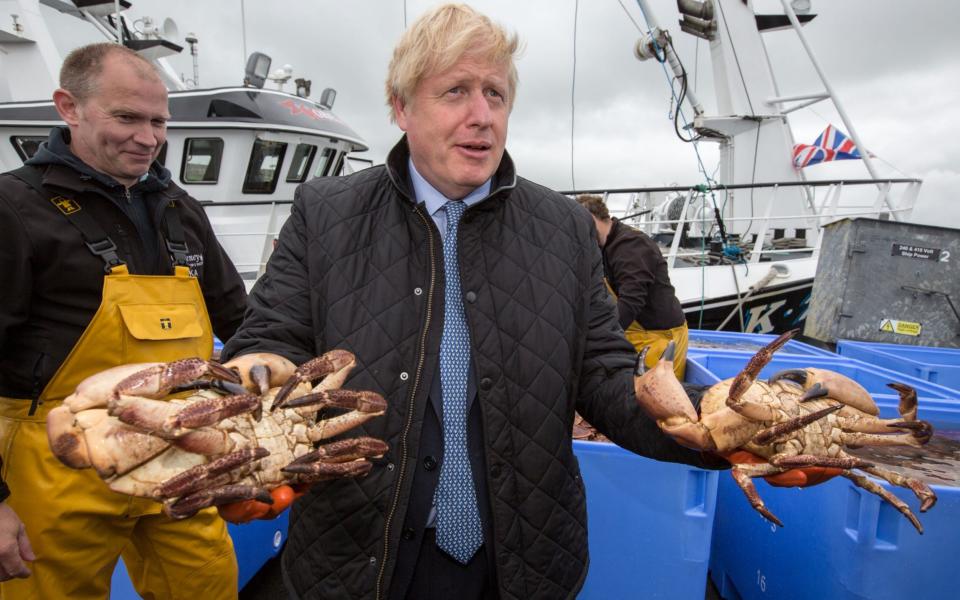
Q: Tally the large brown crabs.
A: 2